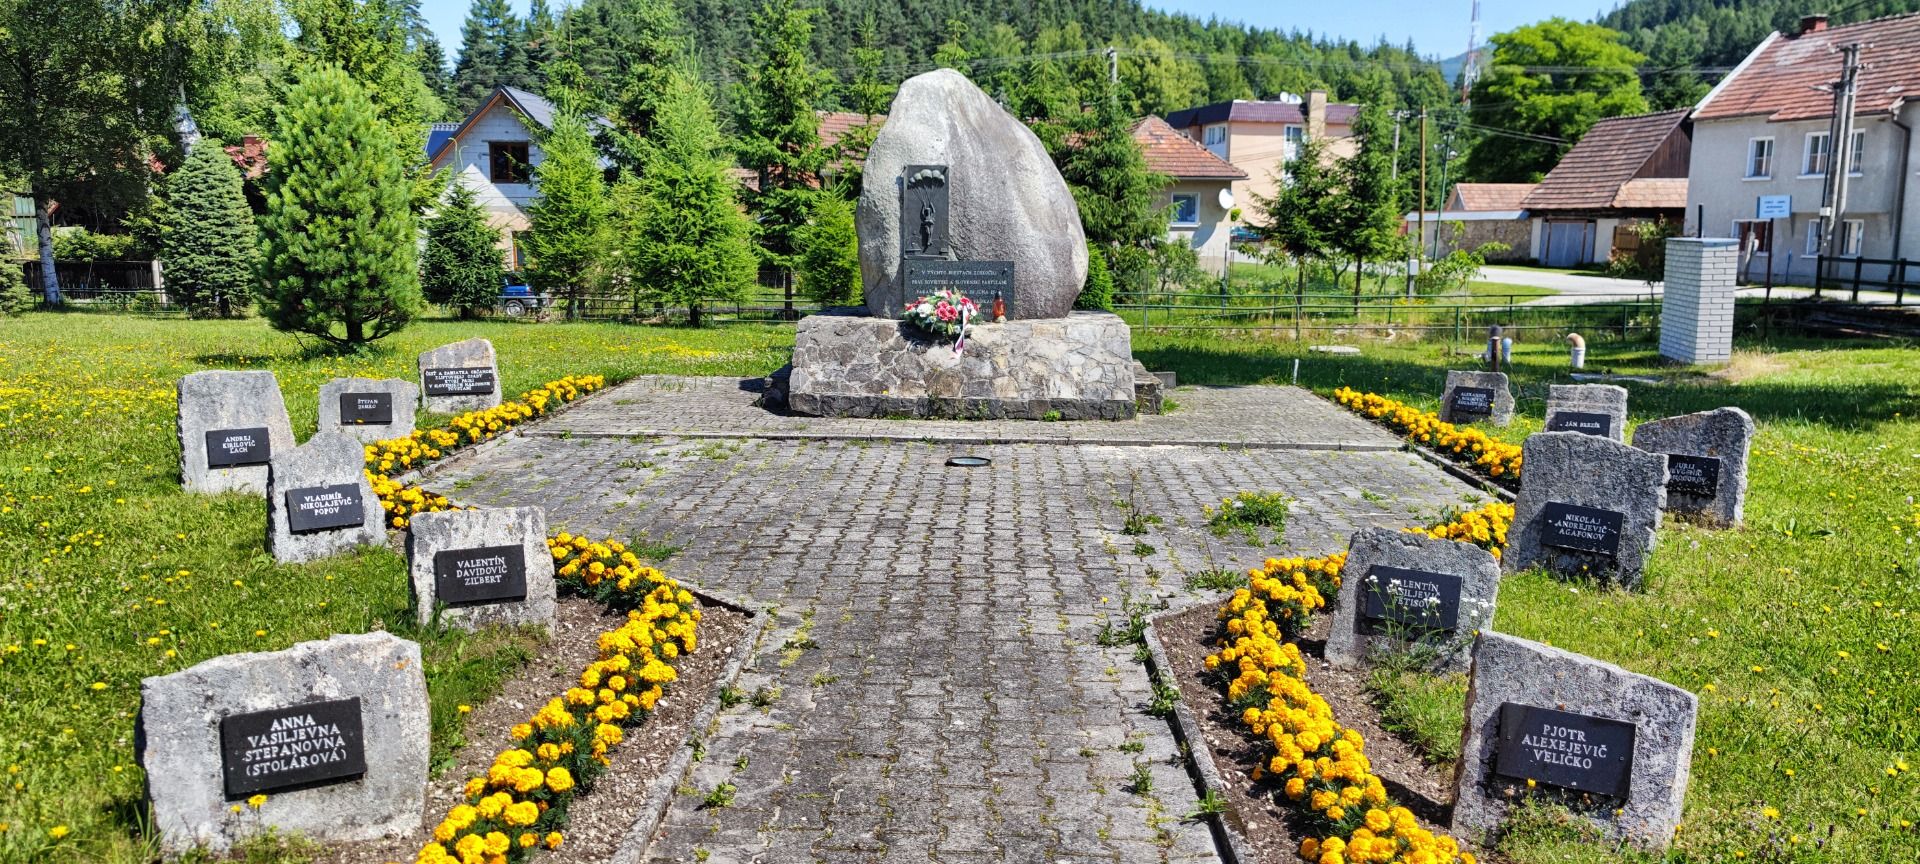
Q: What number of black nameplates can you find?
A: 12